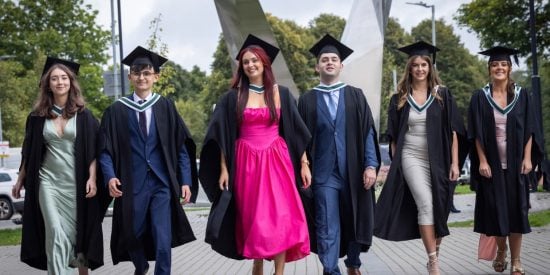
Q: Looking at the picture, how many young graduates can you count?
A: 6